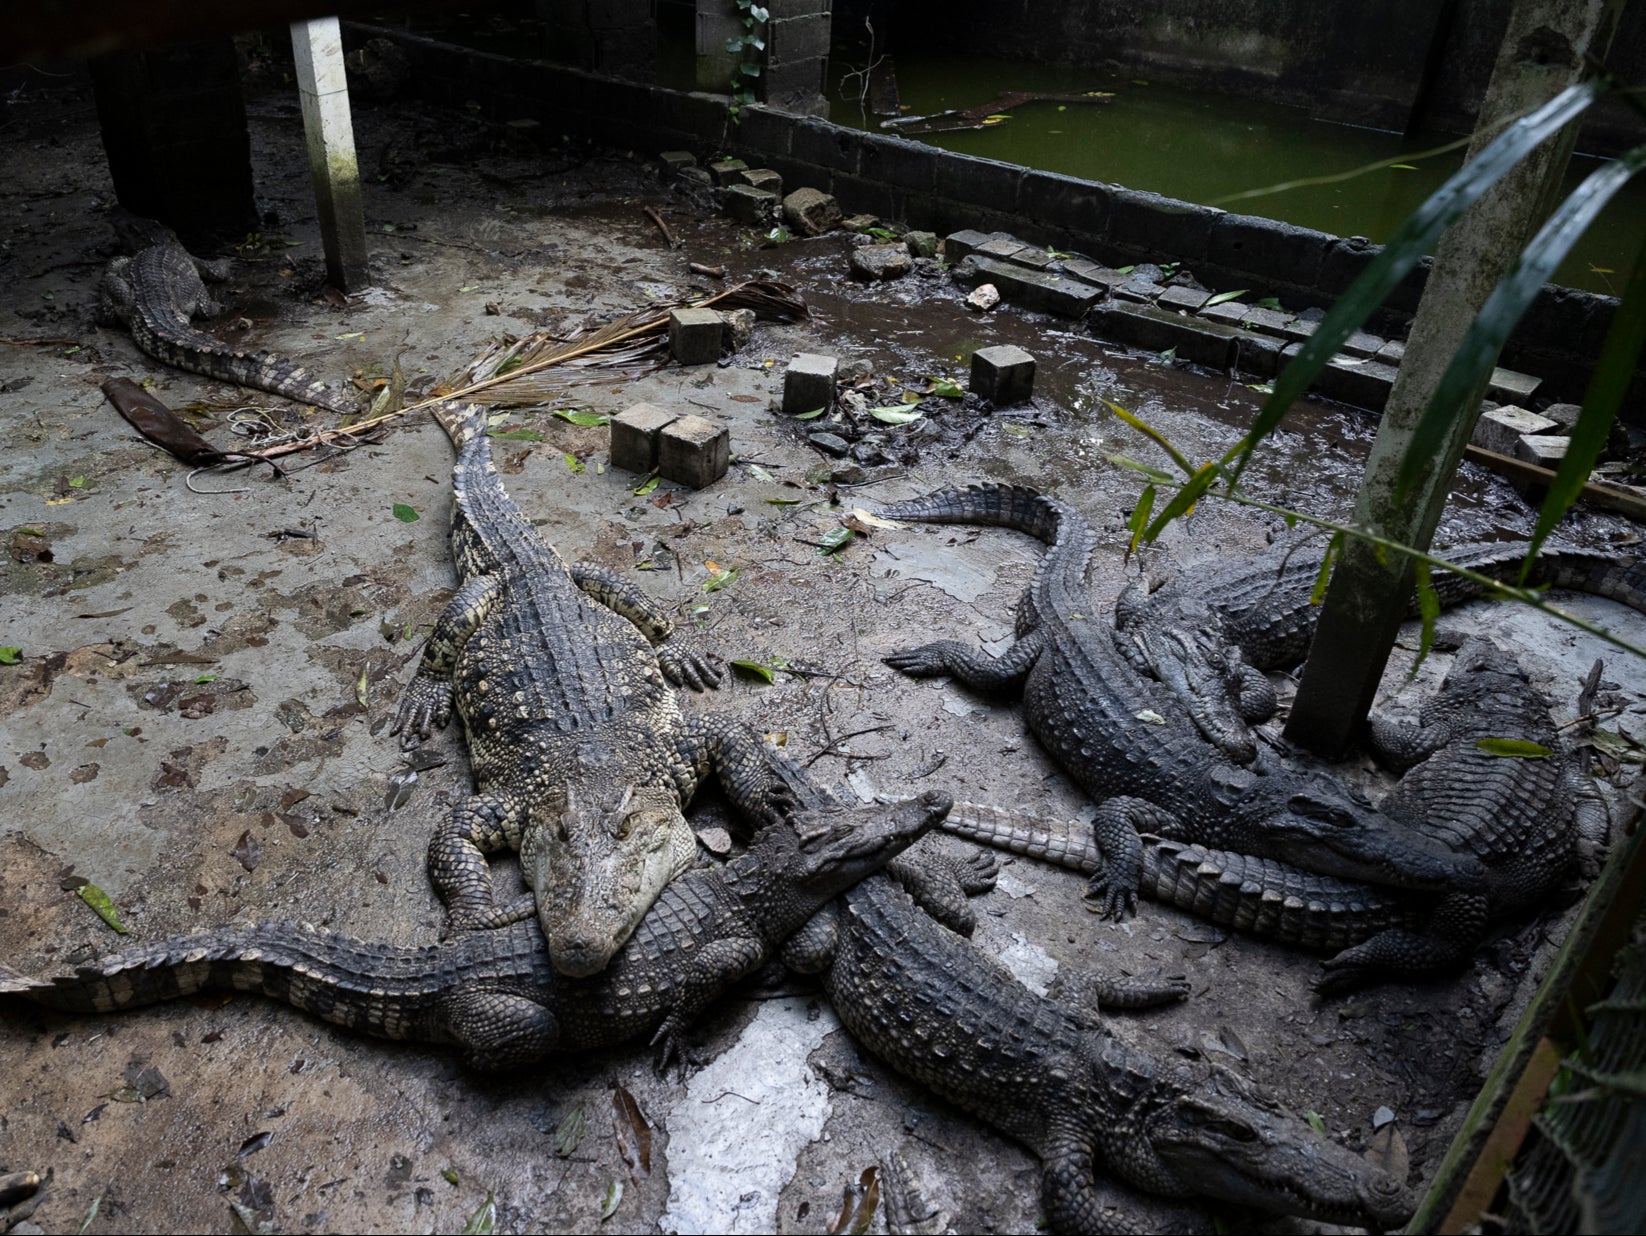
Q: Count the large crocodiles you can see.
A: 7